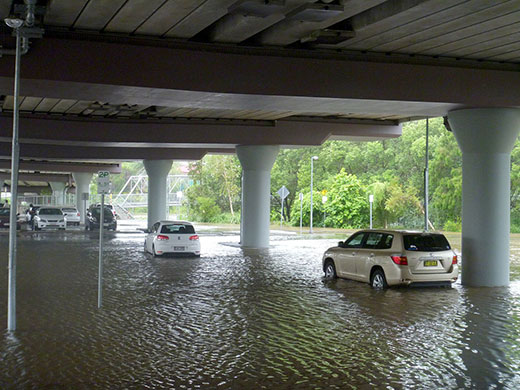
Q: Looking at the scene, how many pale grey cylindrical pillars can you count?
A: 5